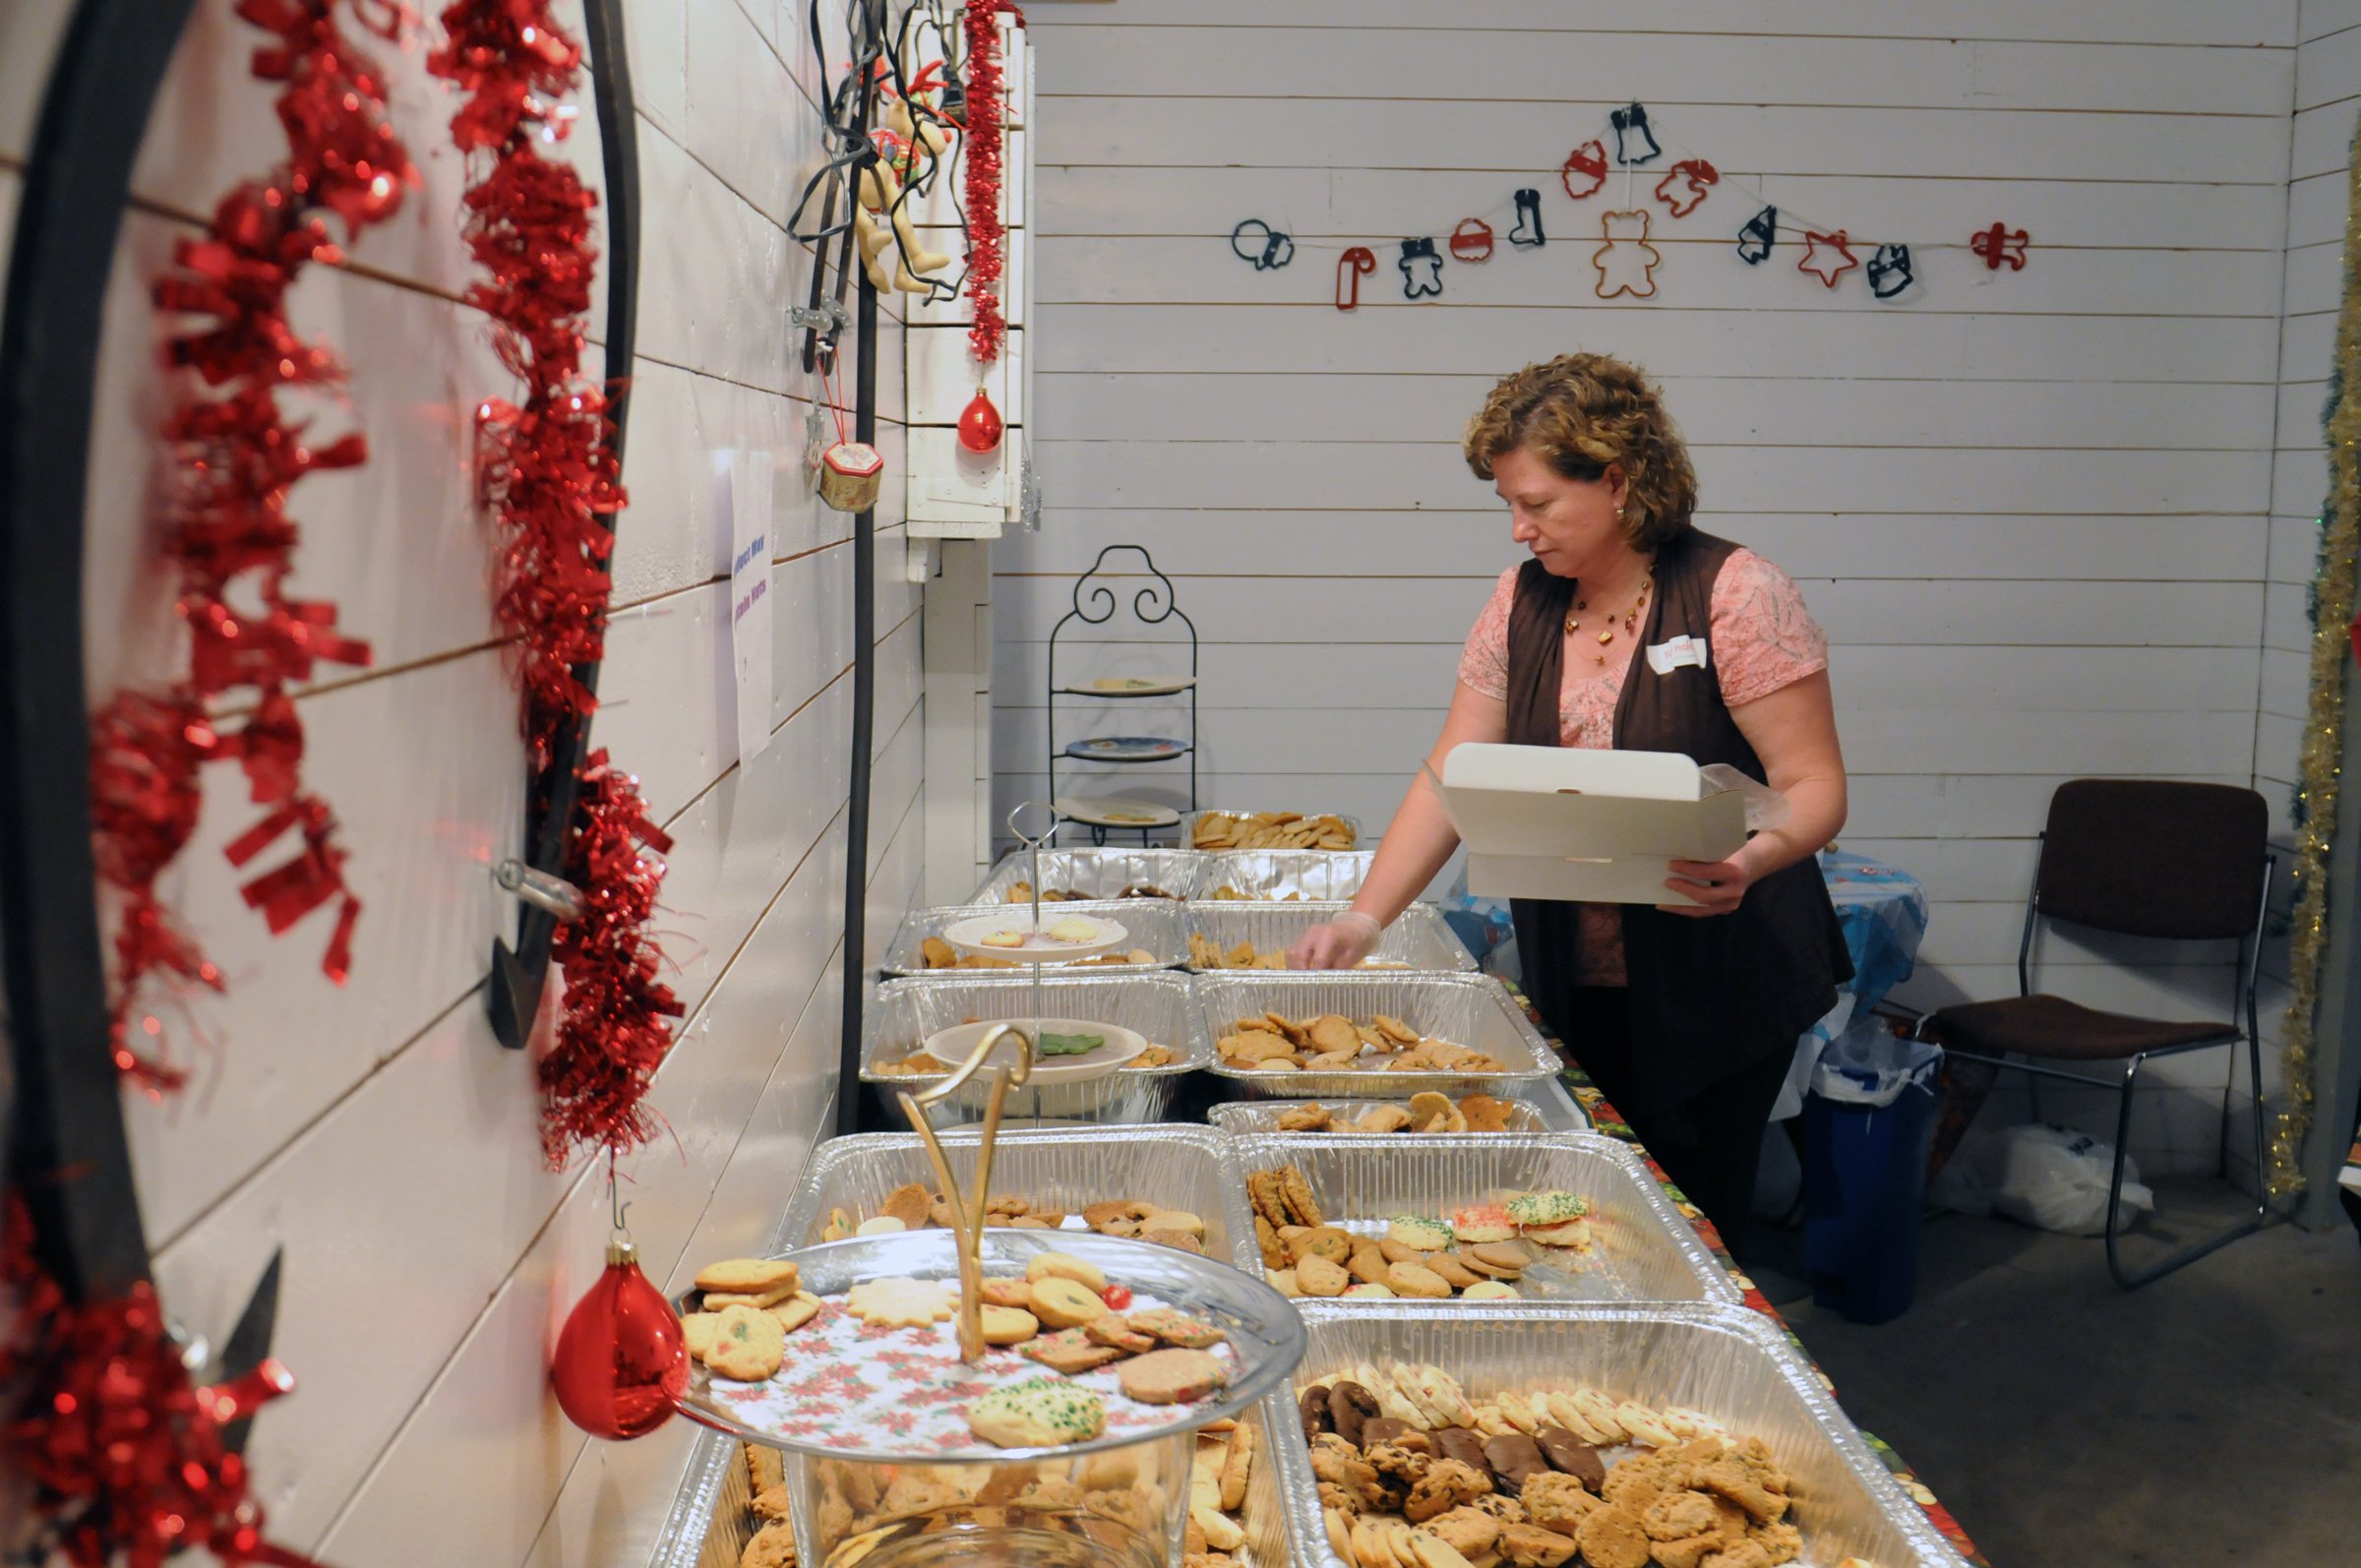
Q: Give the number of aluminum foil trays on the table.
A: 12